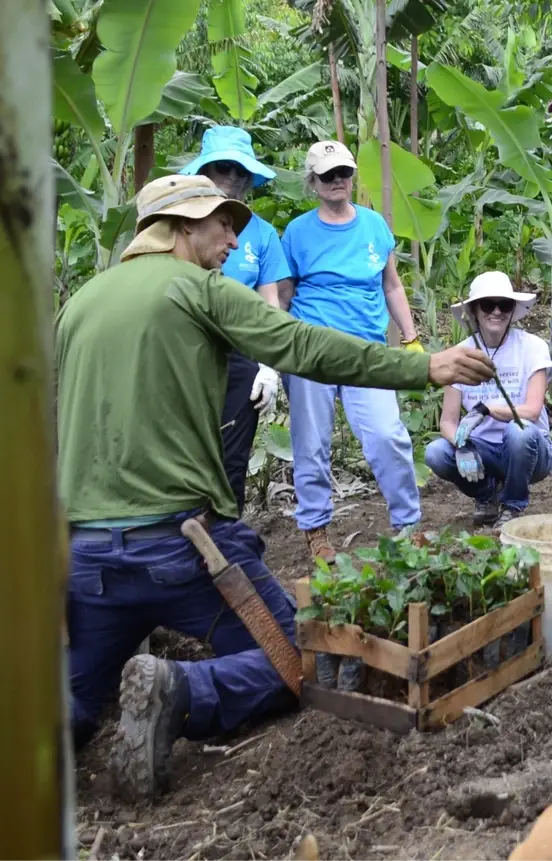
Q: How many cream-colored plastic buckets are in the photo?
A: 1